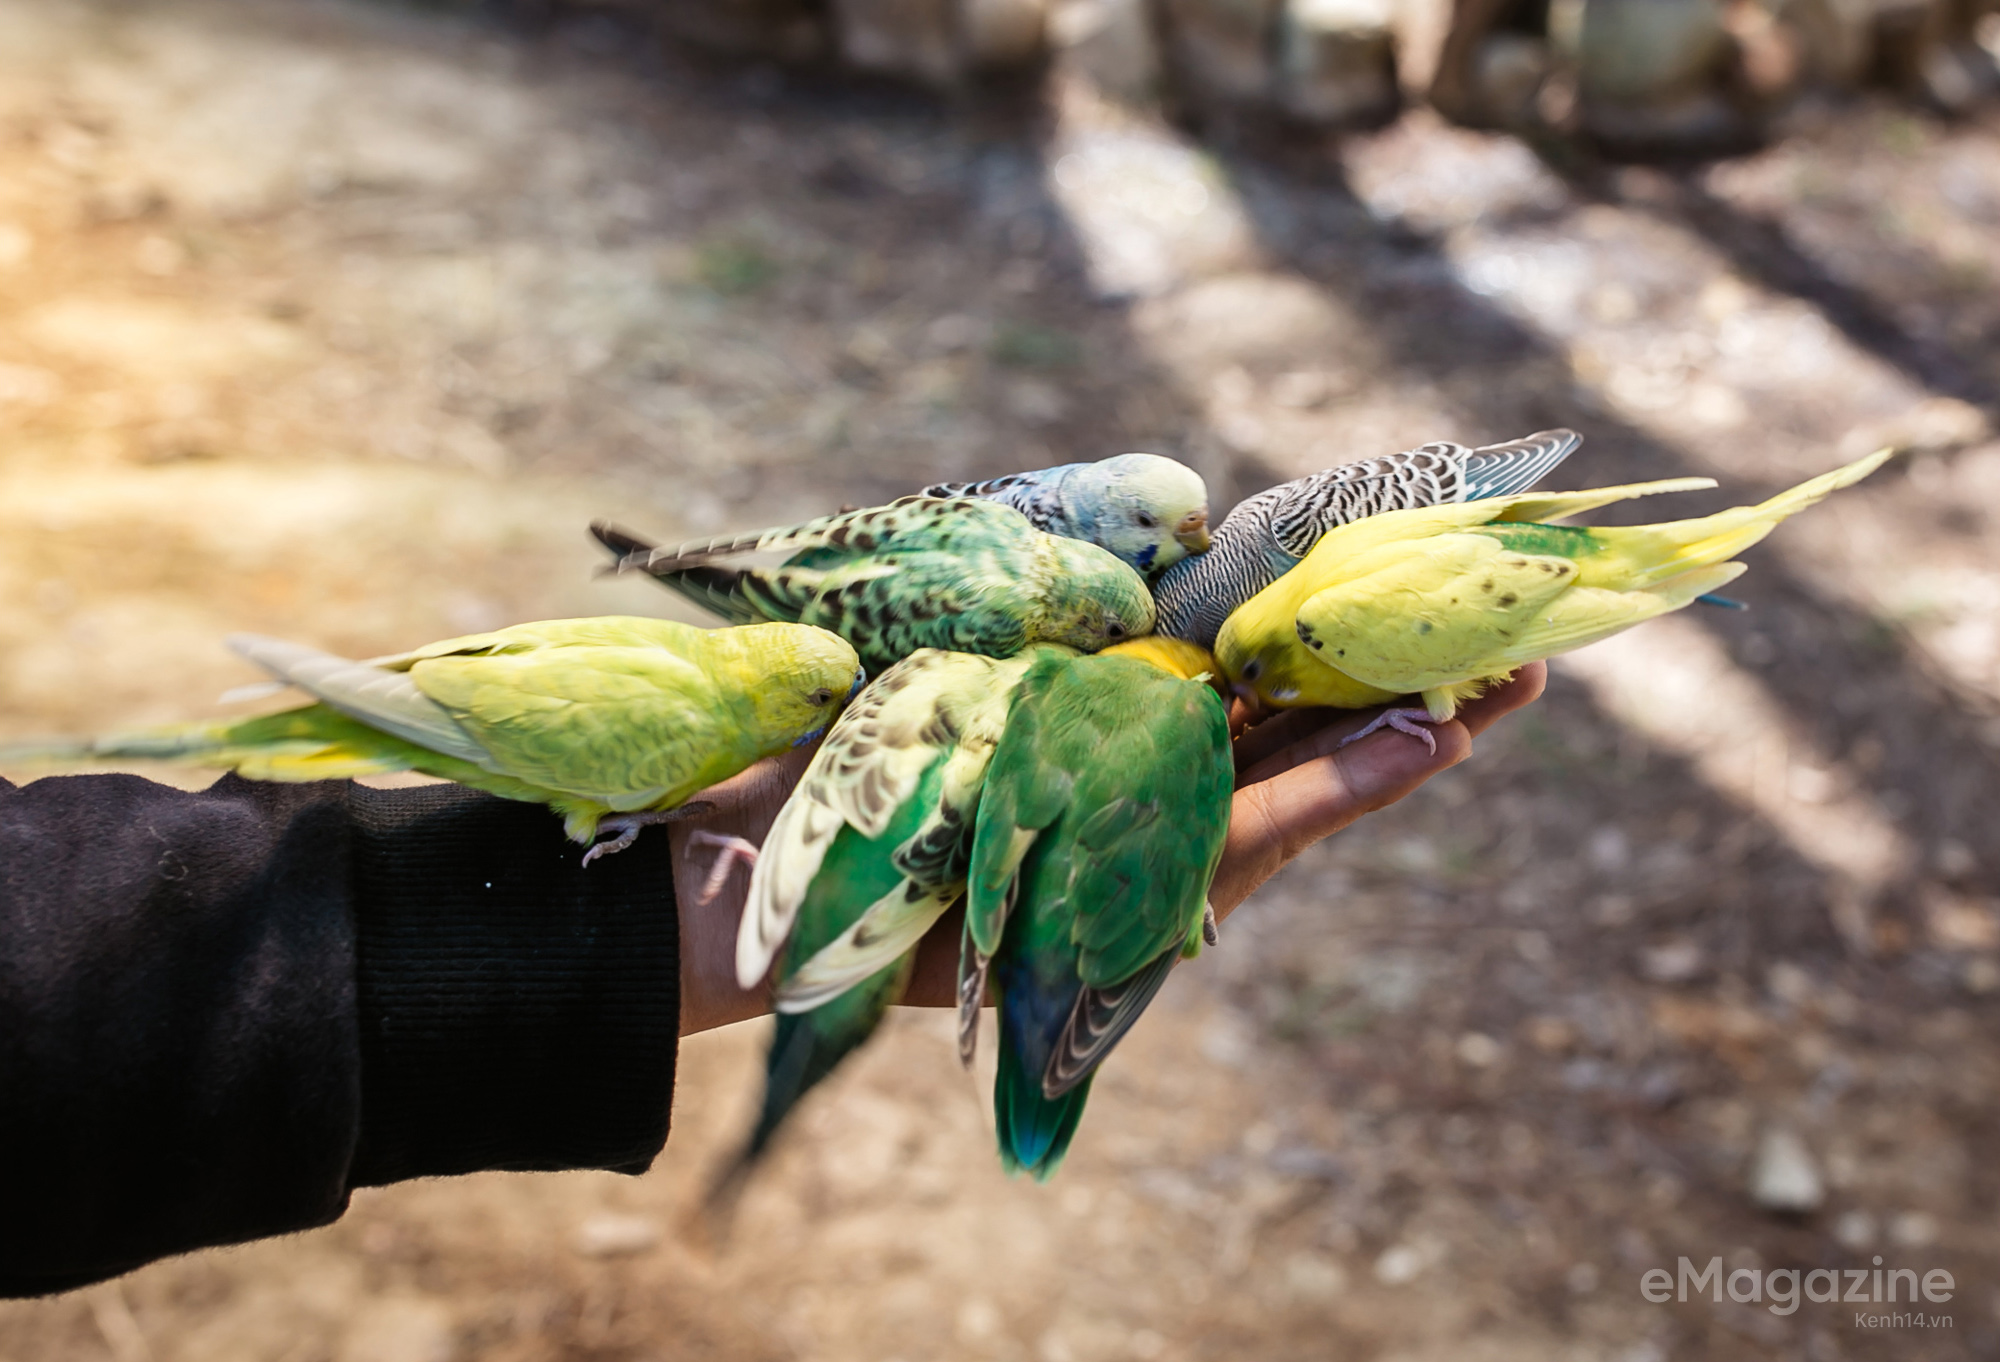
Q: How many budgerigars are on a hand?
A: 7